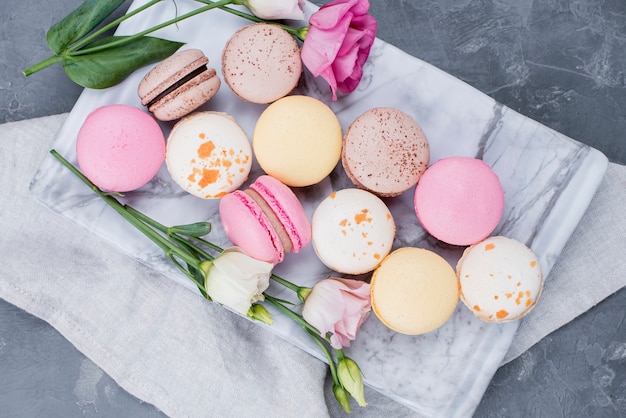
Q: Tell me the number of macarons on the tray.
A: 11